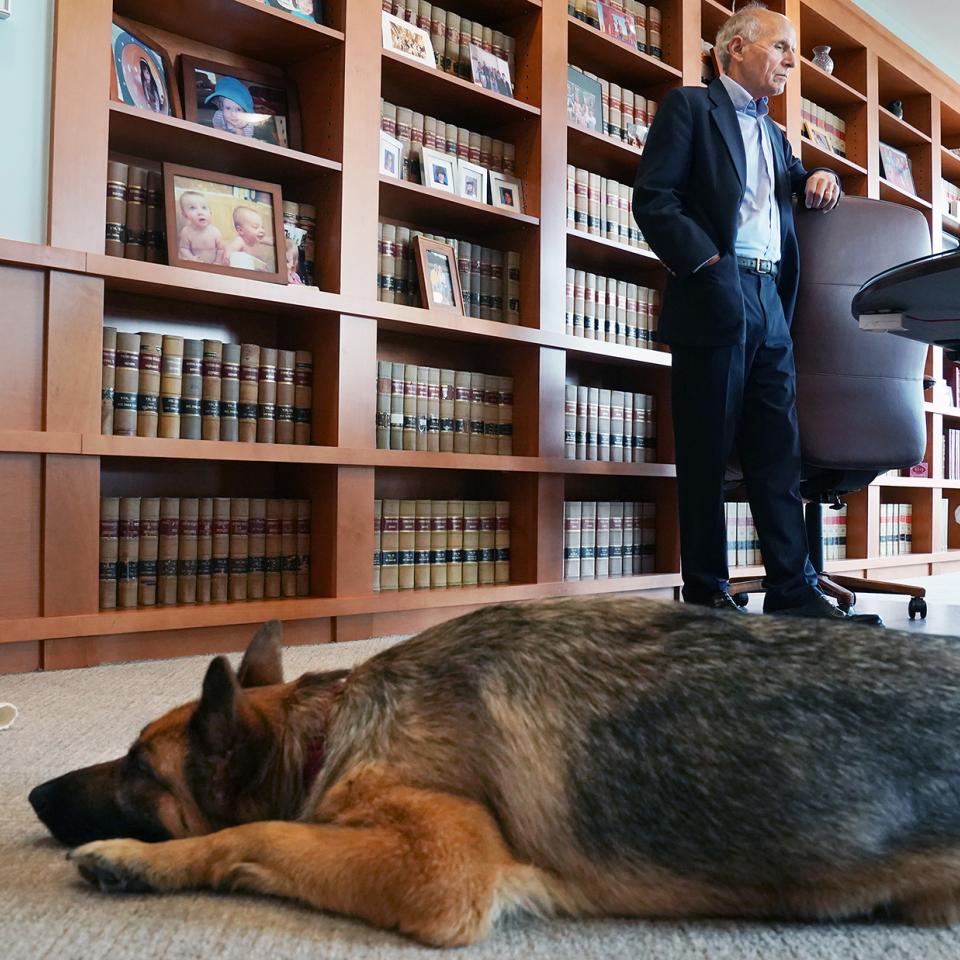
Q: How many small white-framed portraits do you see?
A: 4